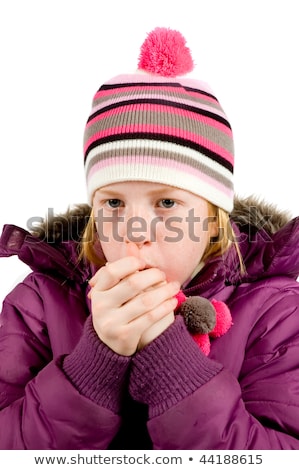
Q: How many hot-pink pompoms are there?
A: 4